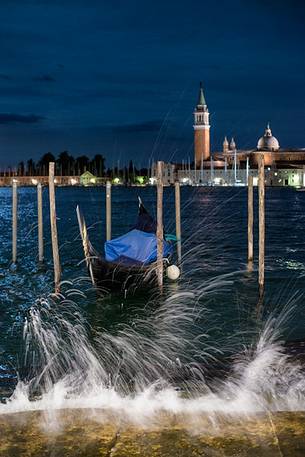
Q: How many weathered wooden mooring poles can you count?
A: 8